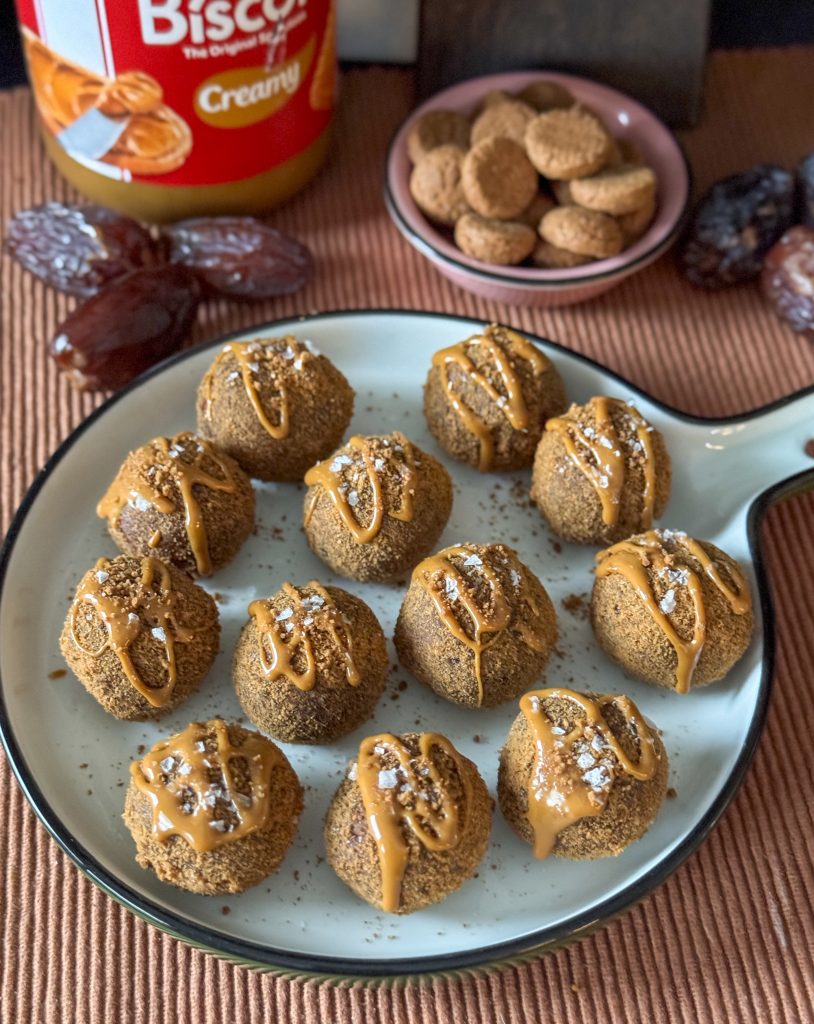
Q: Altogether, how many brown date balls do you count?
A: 12